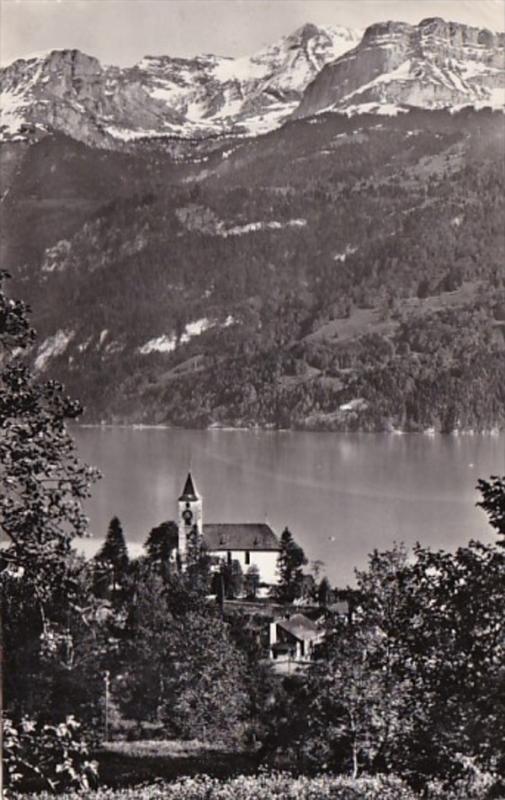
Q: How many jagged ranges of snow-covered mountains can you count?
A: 1